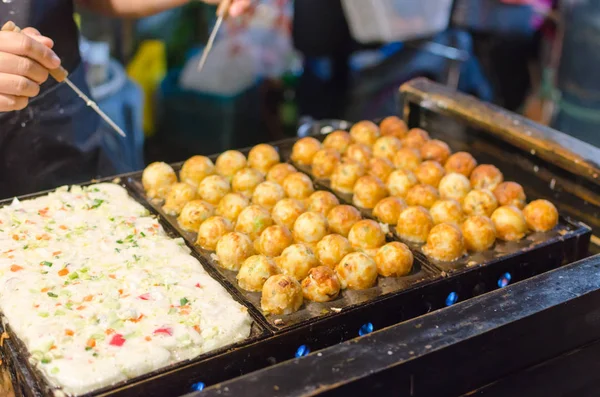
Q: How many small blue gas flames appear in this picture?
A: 5